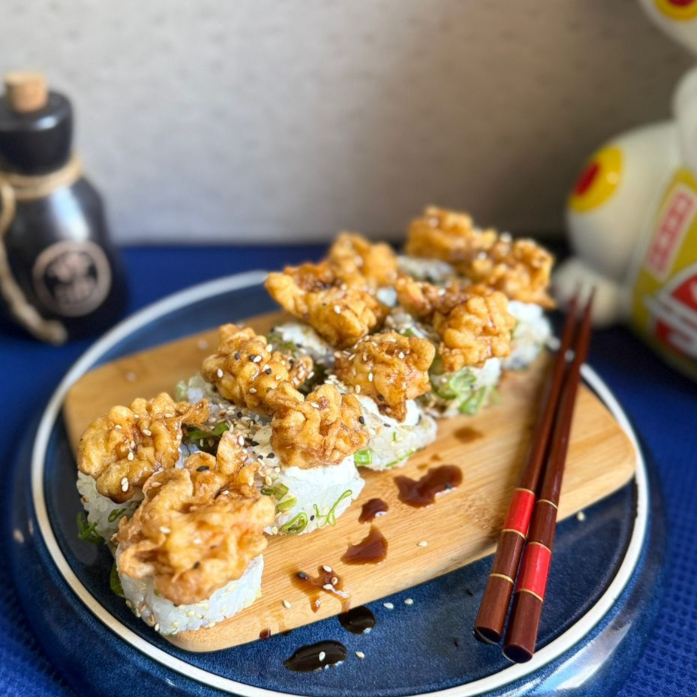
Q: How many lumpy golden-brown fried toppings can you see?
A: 10